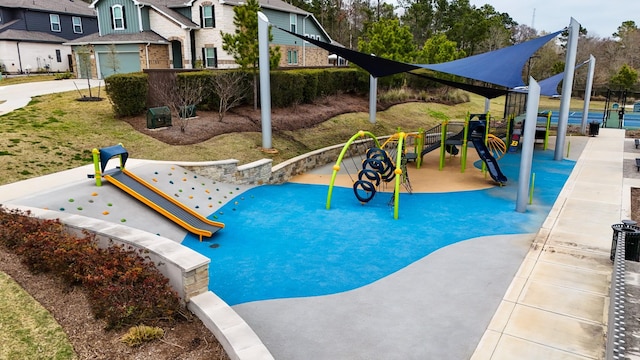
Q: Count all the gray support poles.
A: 6